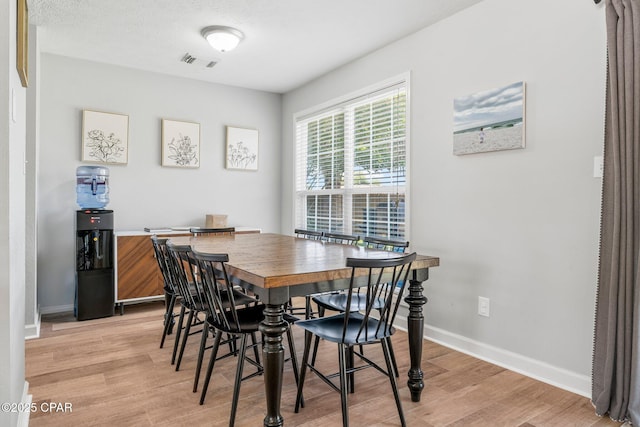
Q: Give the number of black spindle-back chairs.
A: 8